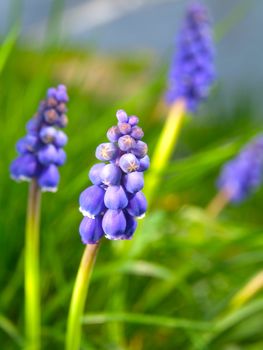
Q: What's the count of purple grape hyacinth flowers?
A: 4